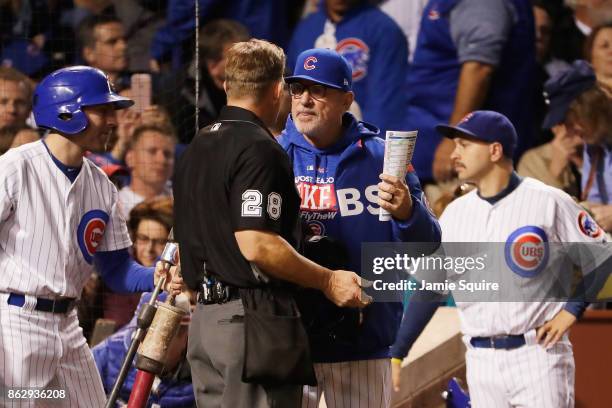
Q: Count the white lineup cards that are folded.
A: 1